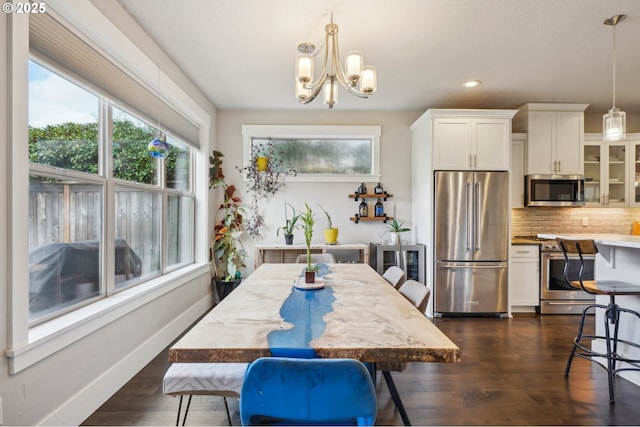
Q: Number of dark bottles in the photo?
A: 4